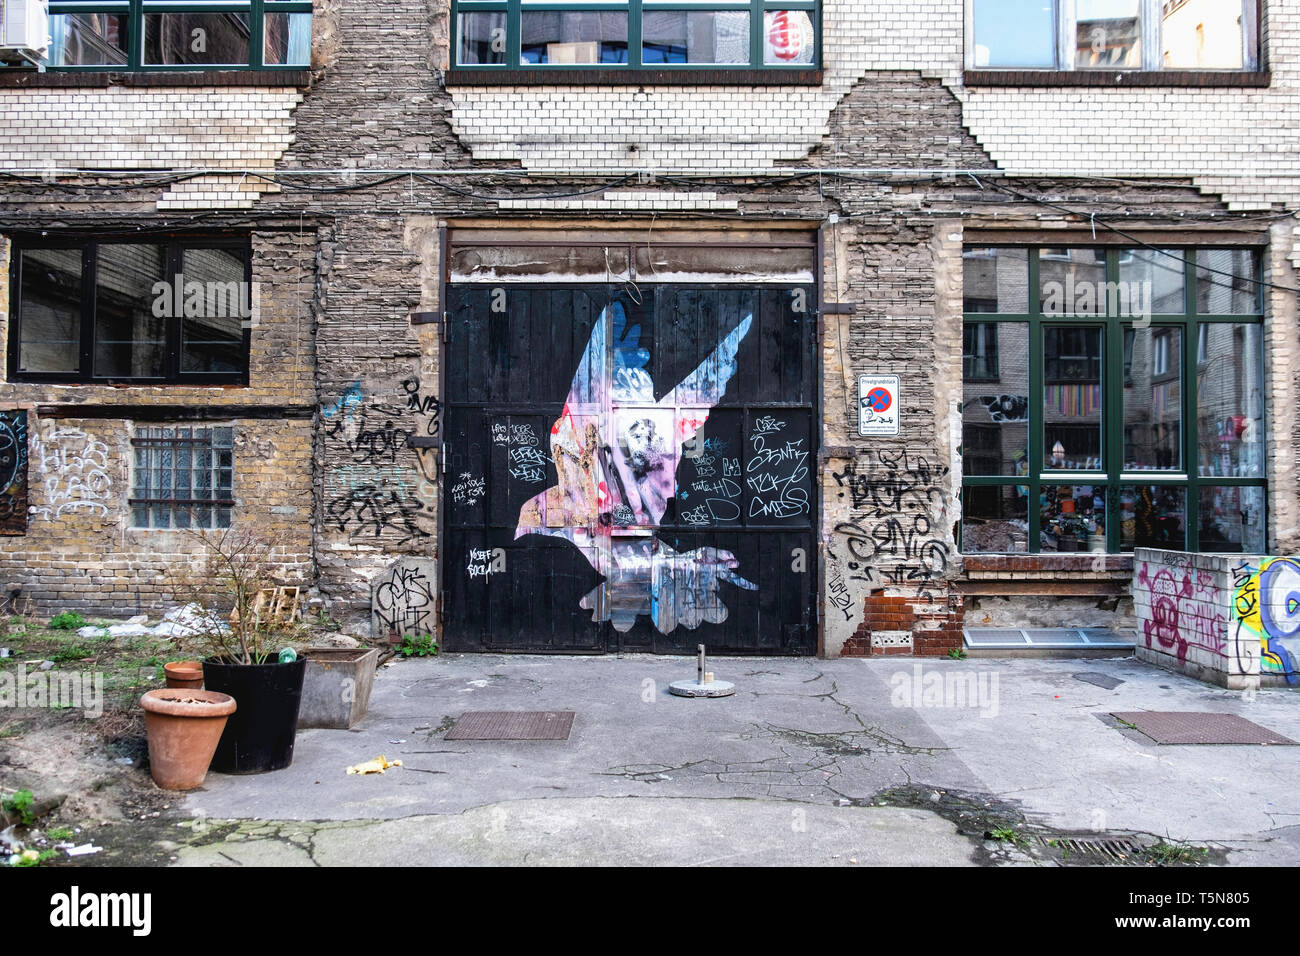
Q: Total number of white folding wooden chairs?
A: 0